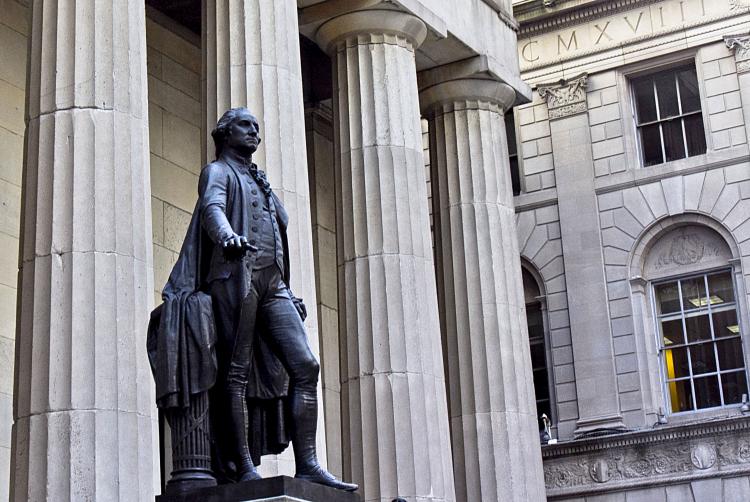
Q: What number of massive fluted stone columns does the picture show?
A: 4